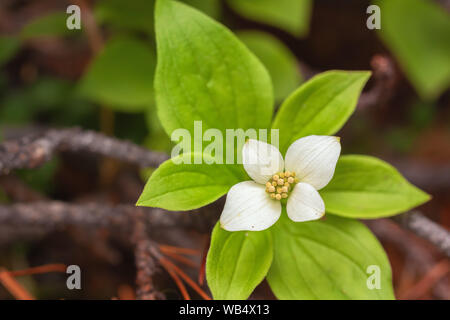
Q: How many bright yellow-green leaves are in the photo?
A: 6